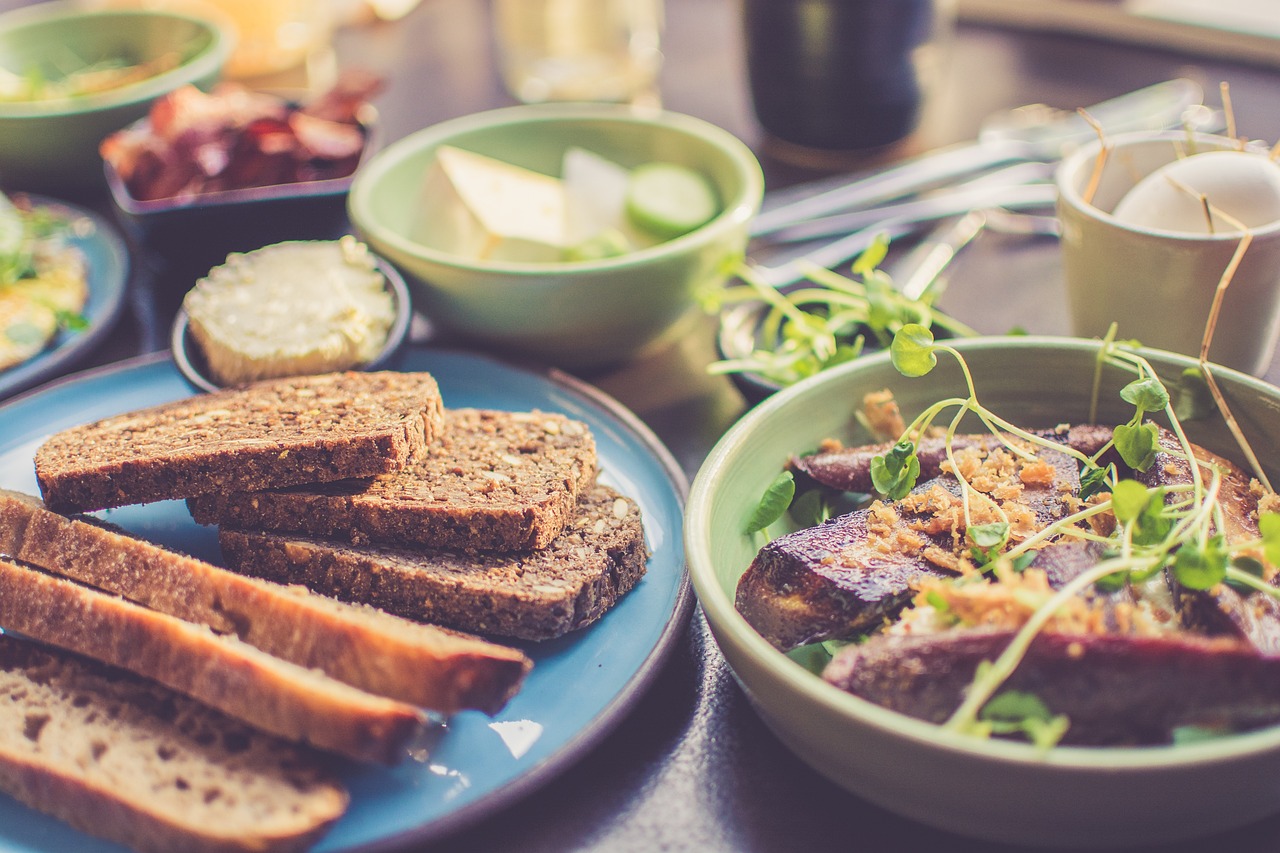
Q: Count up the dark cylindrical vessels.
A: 1